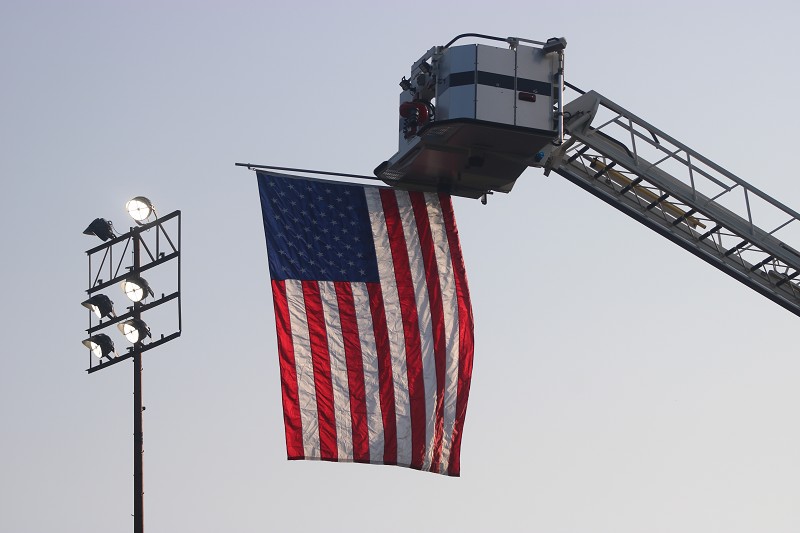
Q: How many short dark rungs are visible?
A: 9